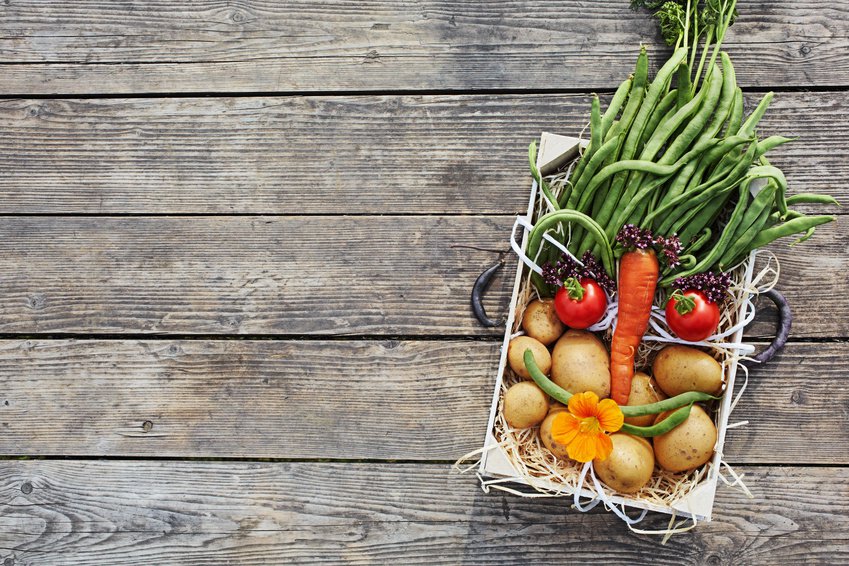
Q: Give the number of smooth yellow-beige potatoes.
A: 9